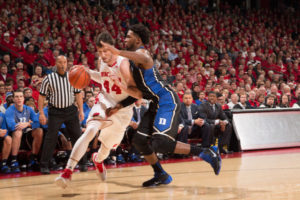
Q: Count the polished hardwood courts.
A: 1